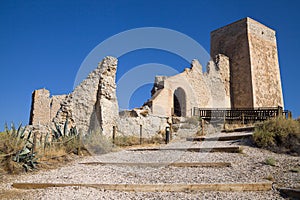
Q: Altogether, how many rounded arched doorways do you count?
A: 1